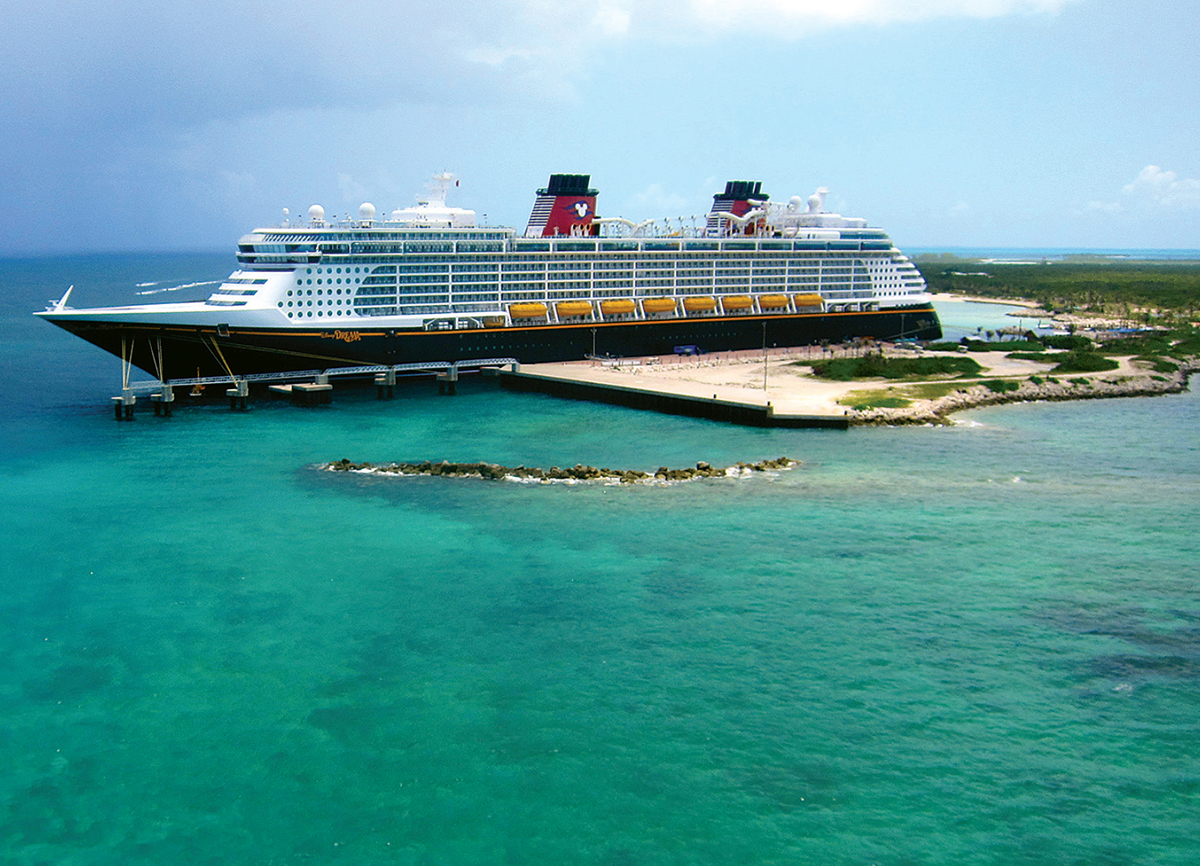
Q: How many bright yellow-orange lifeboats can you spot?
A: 8